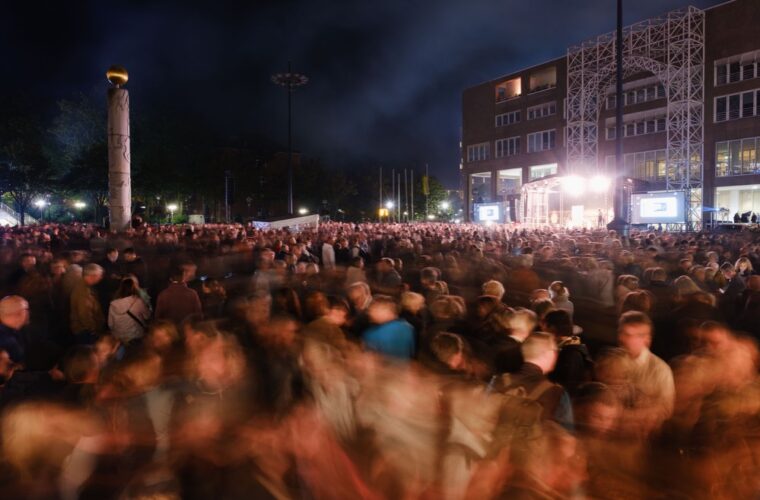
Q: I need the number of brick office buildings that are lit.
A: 1